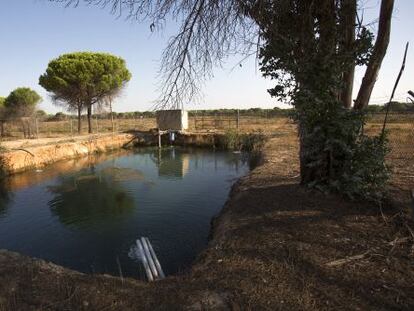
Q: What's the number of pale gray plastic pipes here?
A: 3